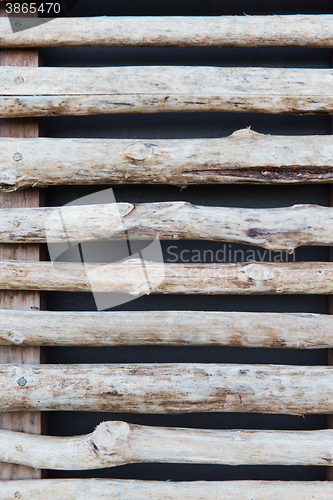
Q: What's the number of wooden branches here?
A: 9